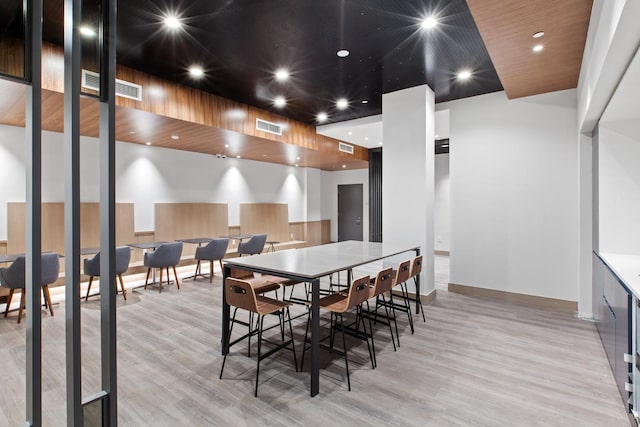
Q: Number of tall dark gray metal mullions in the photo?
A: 3